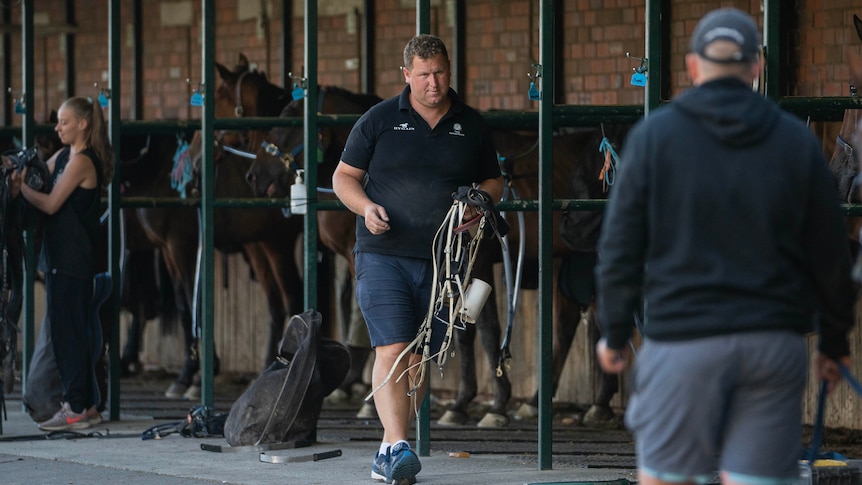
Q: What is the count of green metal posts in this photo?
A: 8